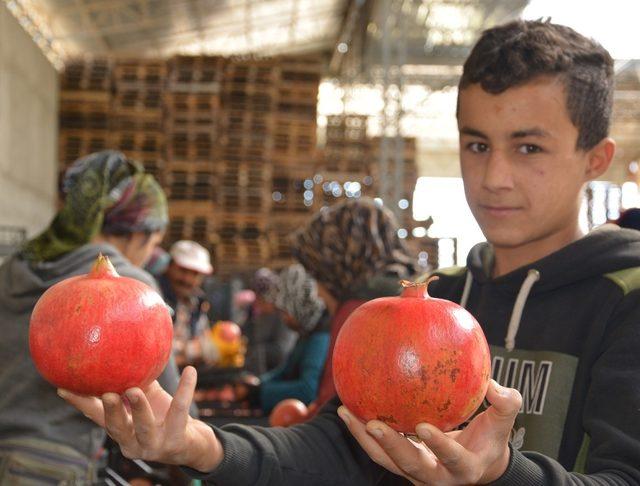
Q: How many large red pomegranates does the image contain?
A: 2